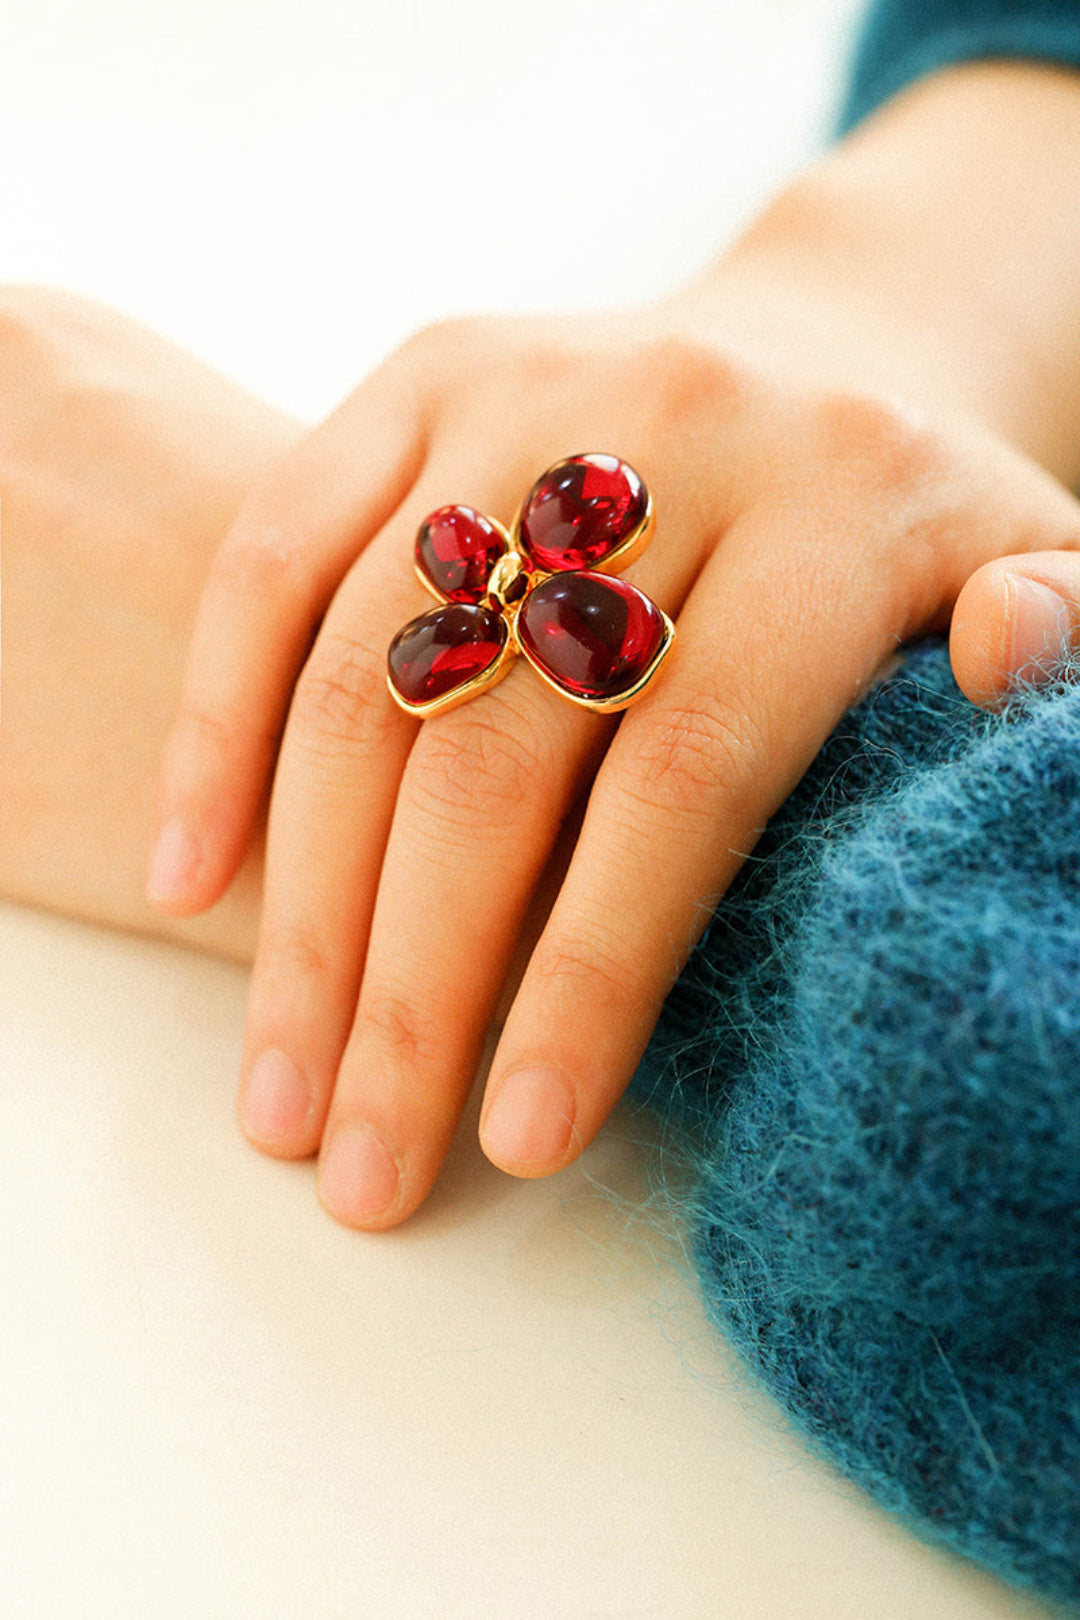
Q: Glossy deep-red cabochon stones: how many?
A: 4